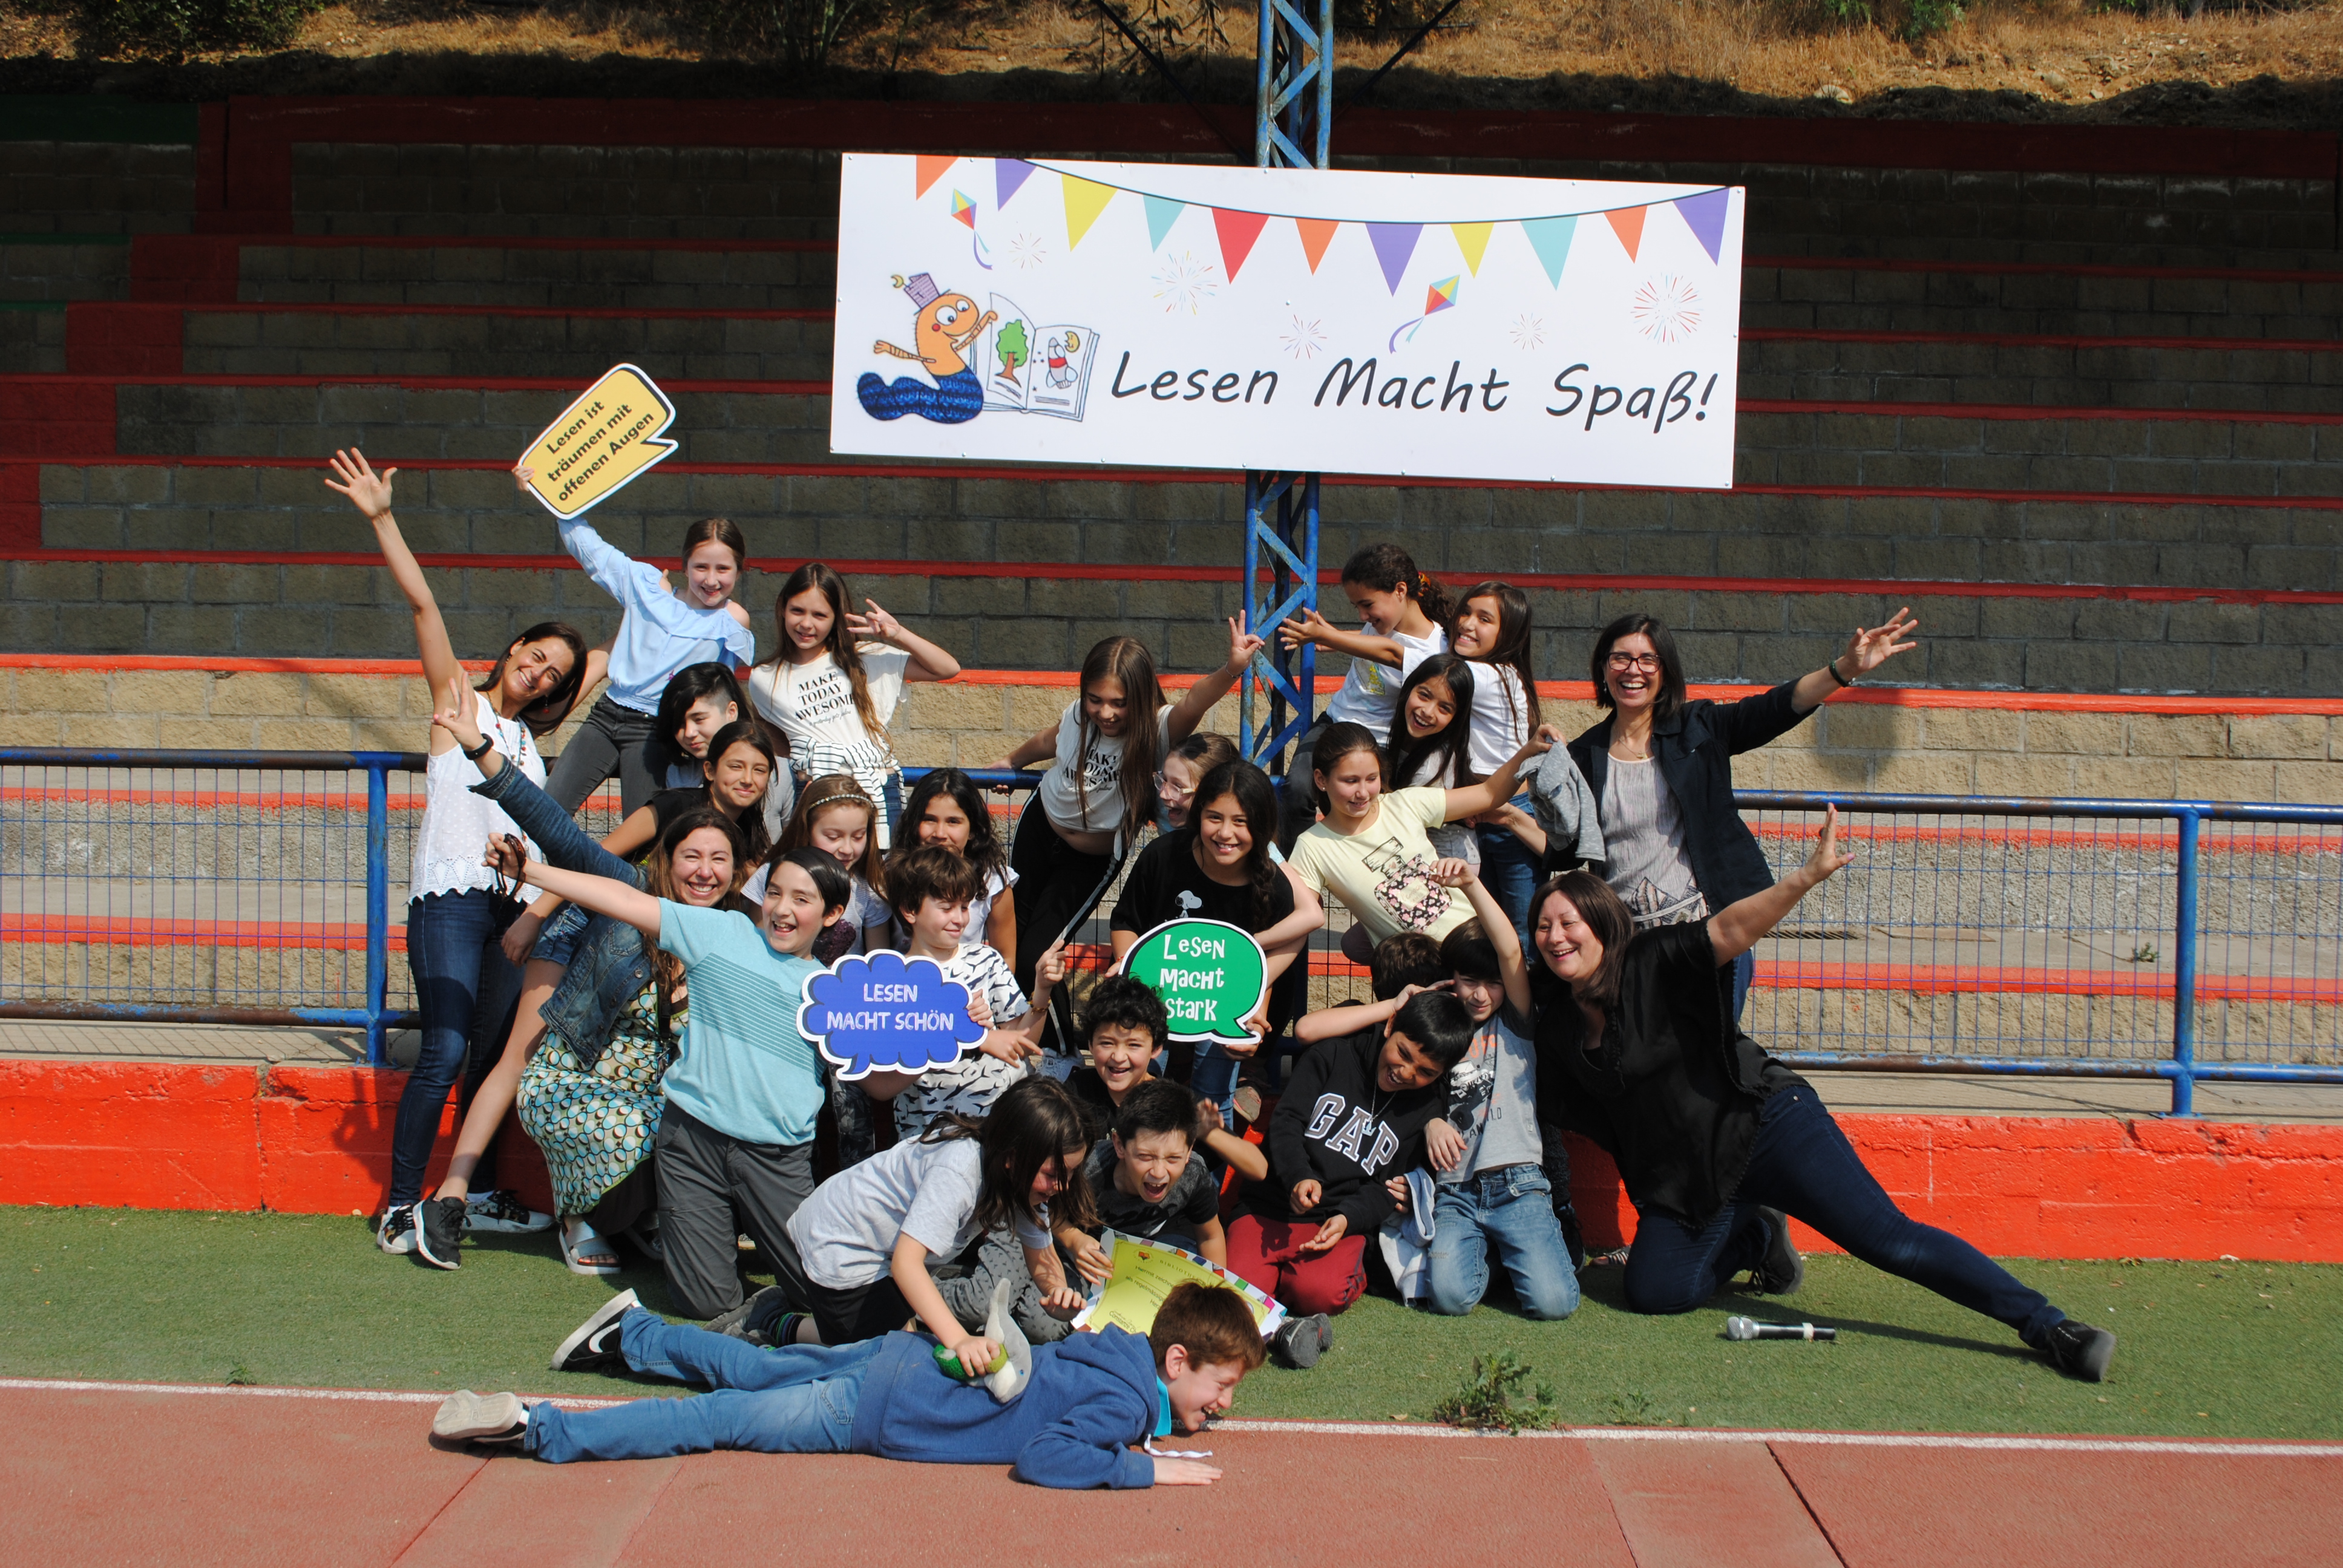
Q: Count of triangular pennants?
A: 11